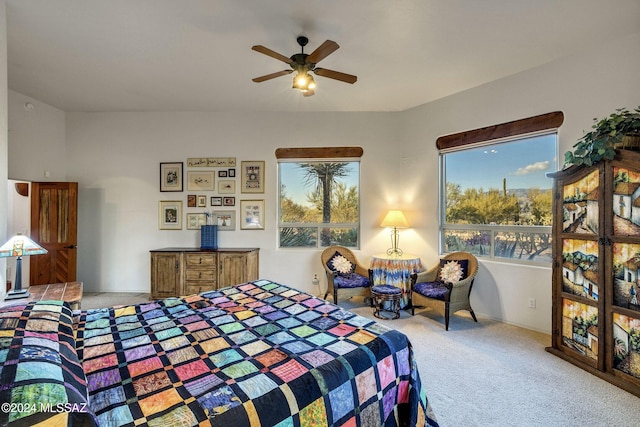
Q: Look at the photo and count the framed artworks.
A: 15